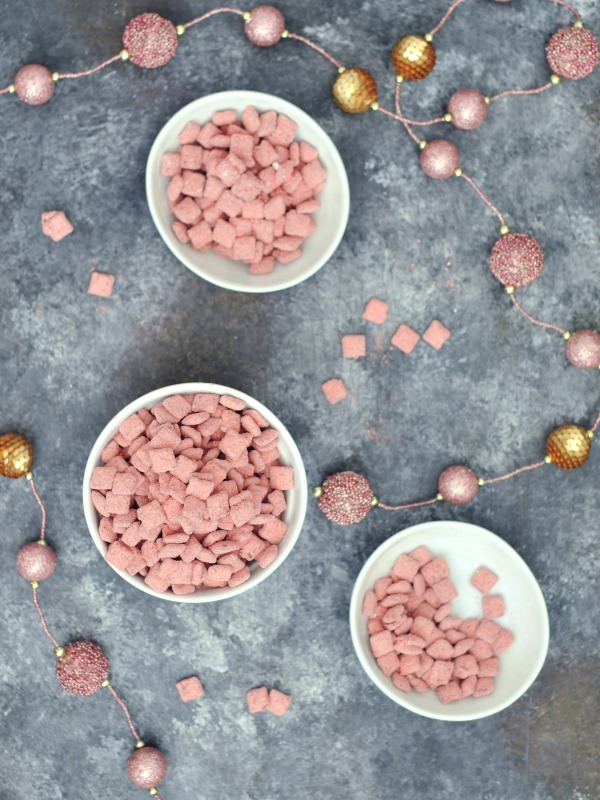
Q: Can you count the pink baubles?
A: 13